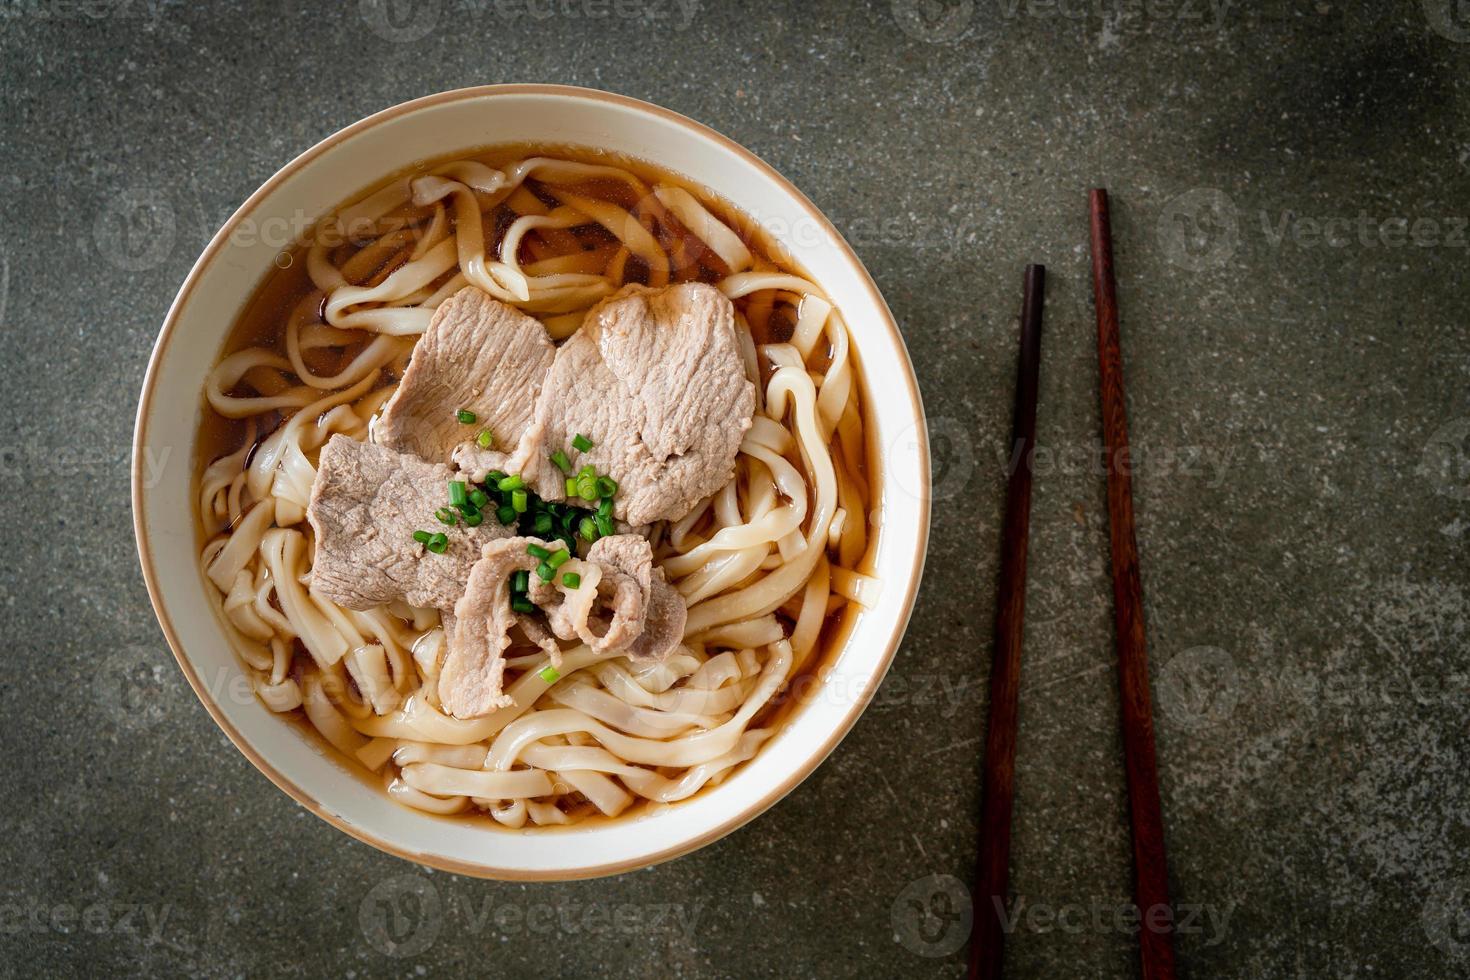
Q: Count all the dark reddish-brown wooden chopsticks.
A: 2